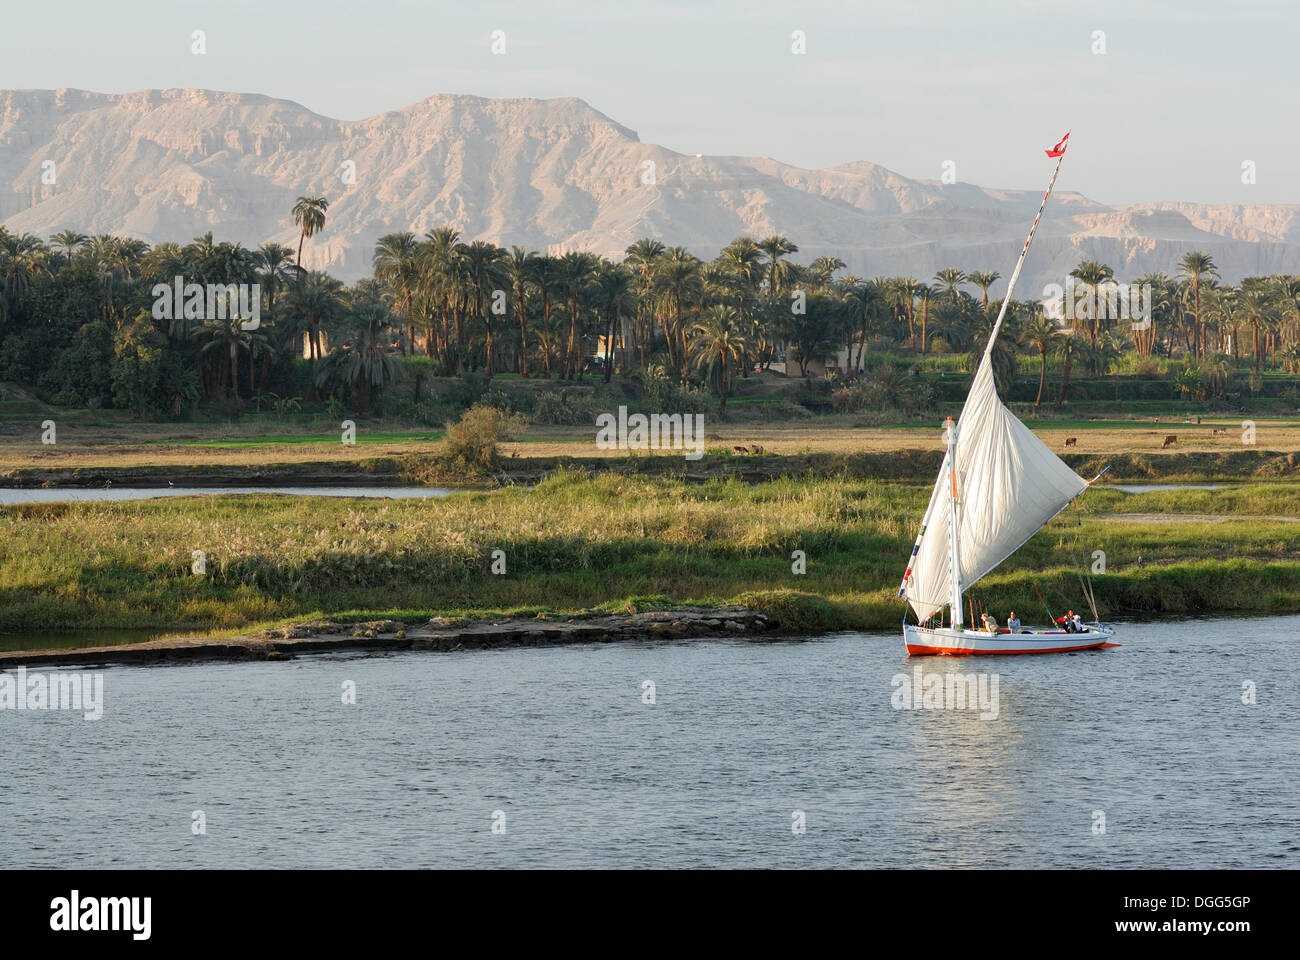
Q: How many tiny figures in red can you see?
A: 1